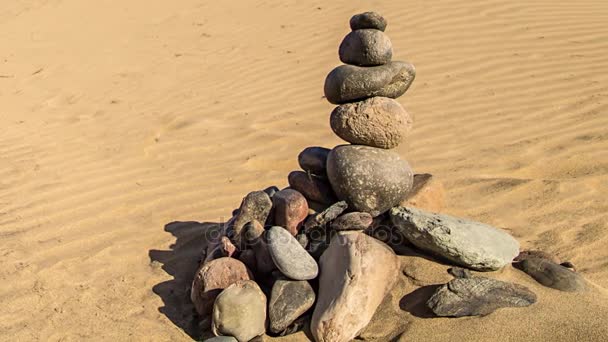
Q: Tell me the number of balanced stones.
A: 5